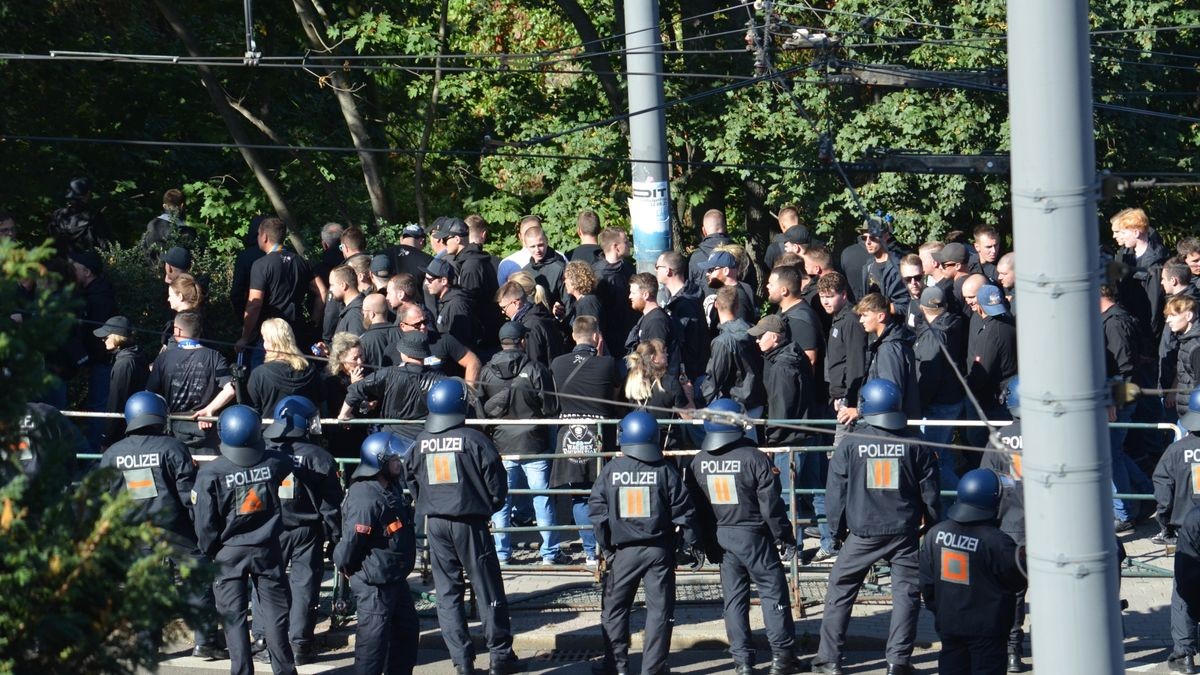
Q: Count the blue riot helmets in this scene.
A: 11